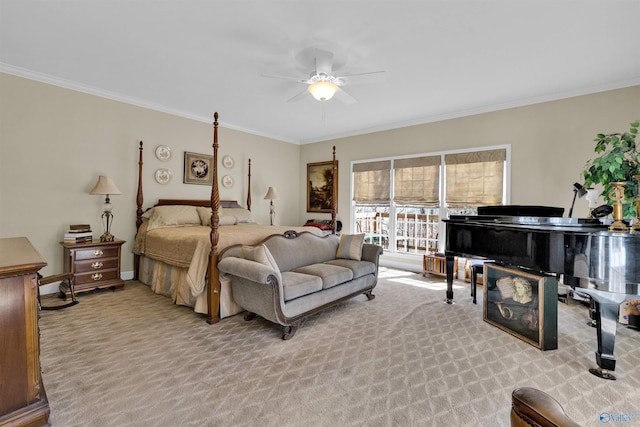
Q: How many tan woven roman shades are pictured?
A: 3